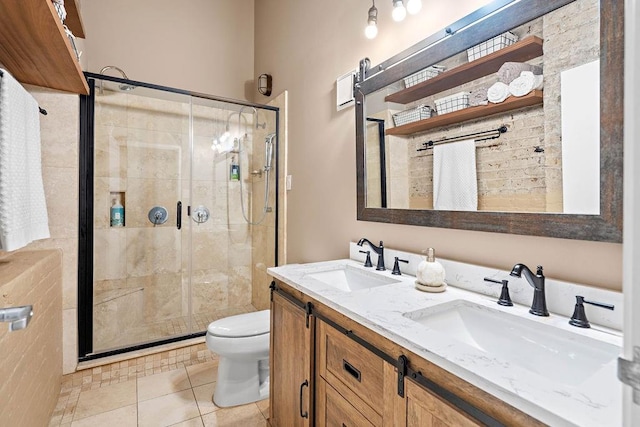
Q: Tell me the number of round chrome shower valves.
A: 2